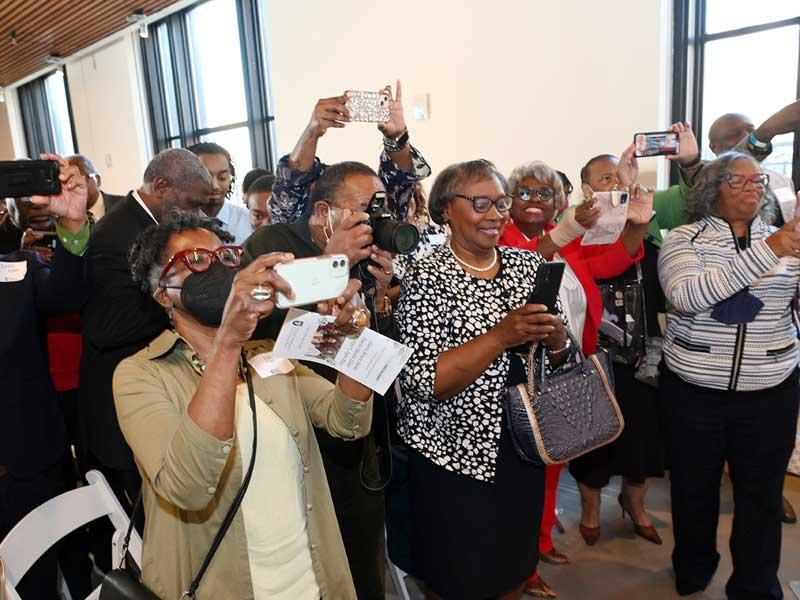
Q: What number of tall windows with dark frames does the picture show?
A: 3